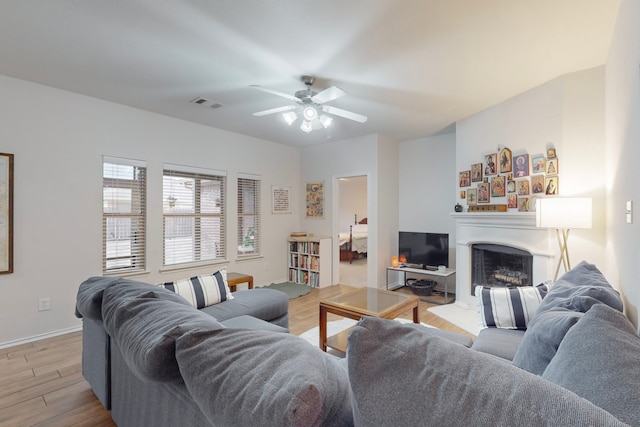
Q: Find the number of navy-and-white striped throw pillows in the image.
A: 2